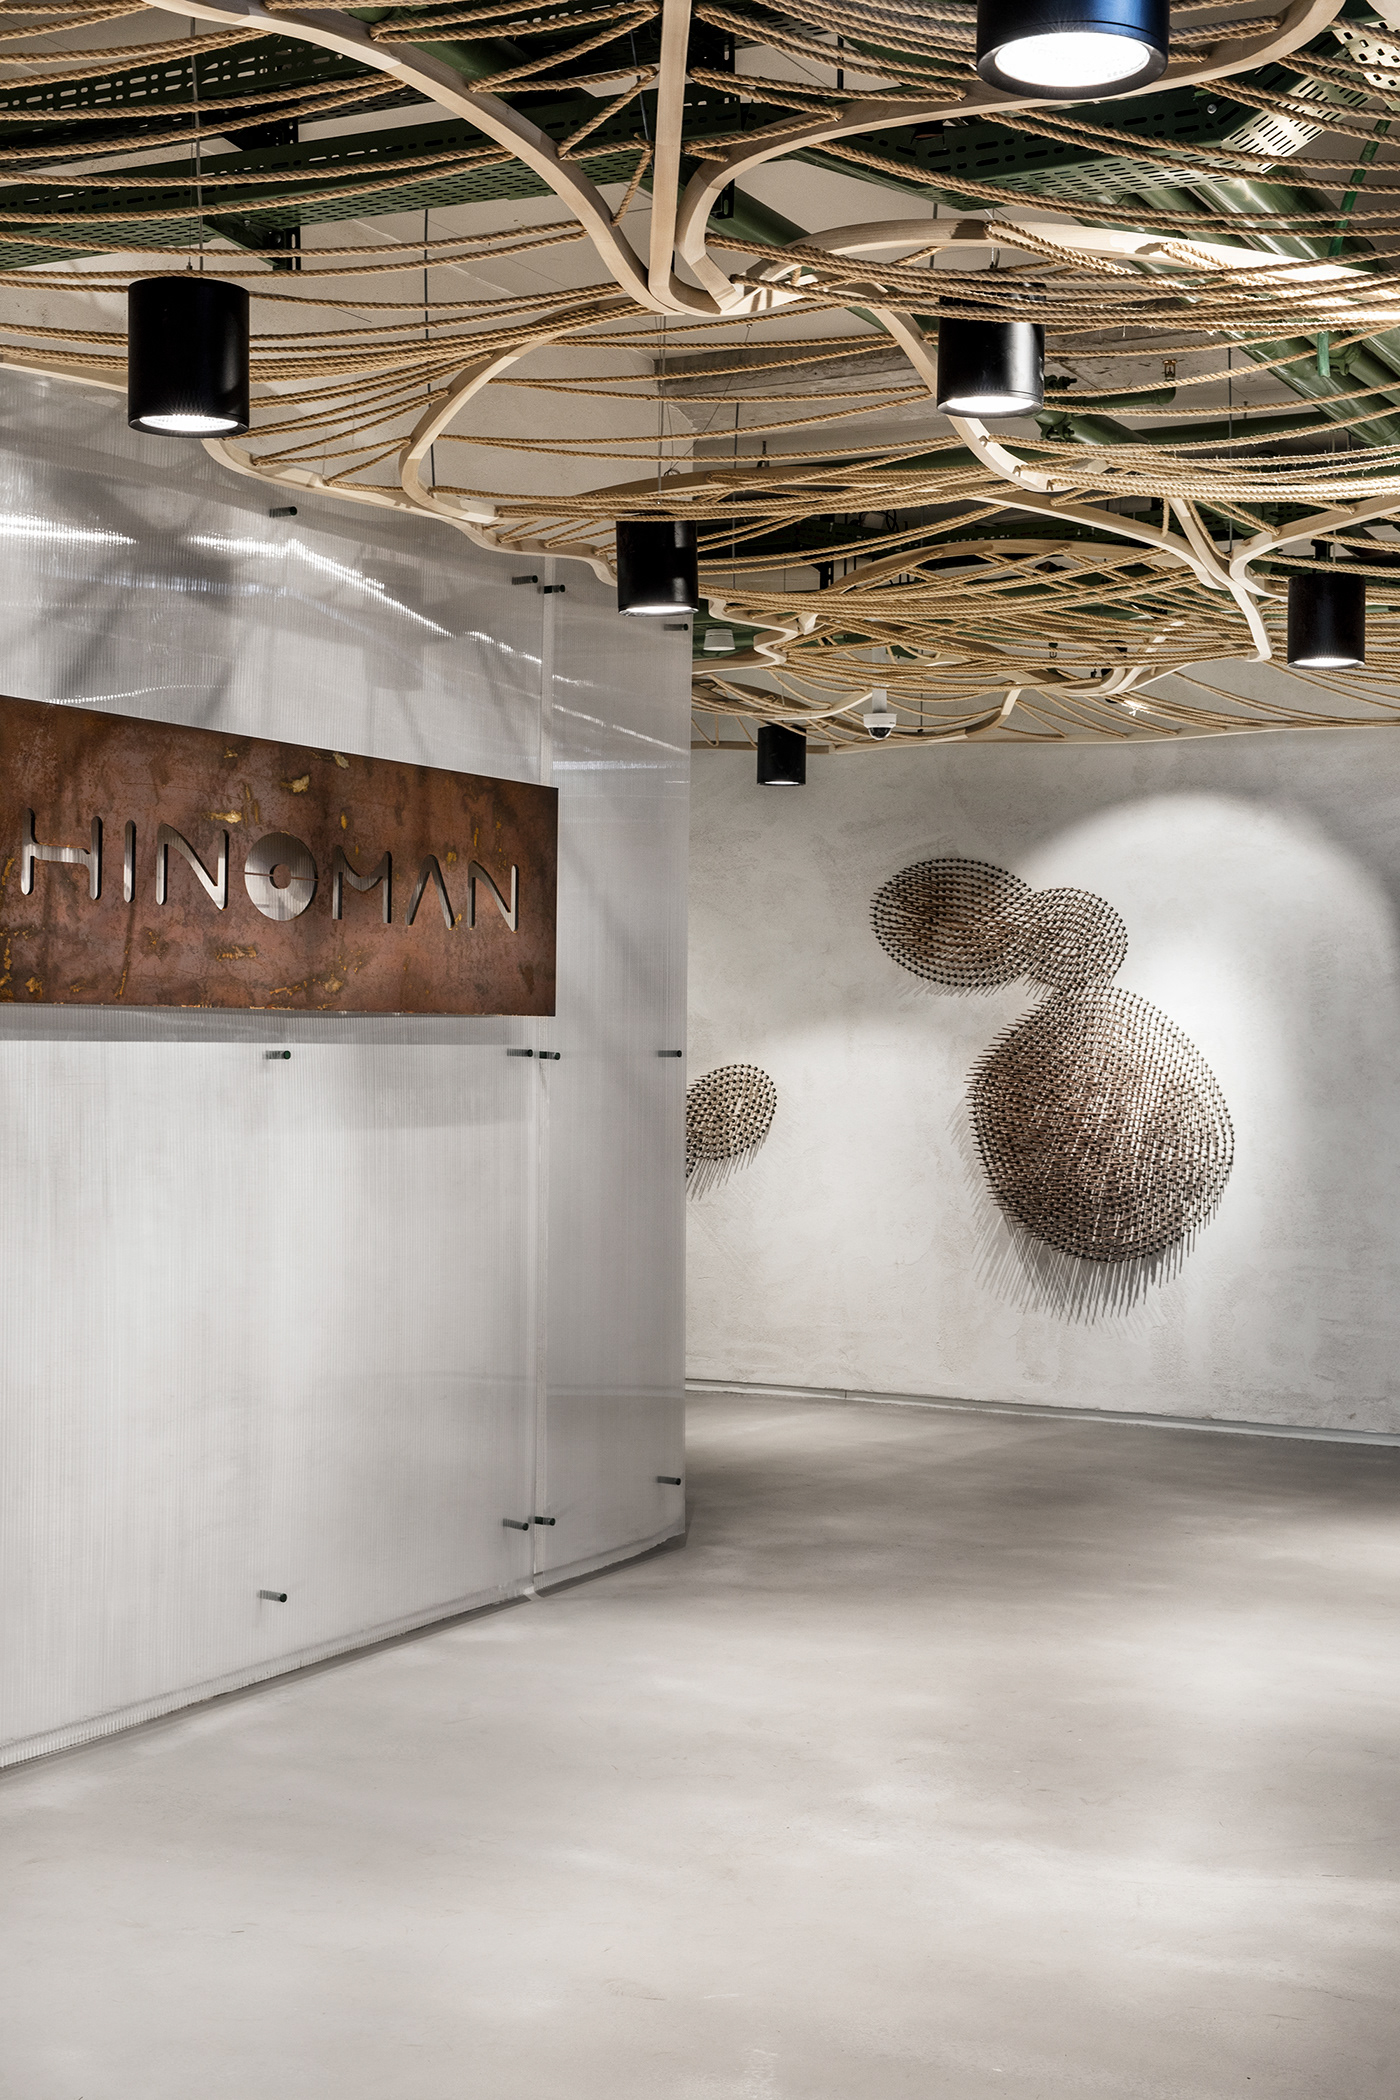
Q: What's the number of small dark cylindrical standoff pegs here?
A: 12